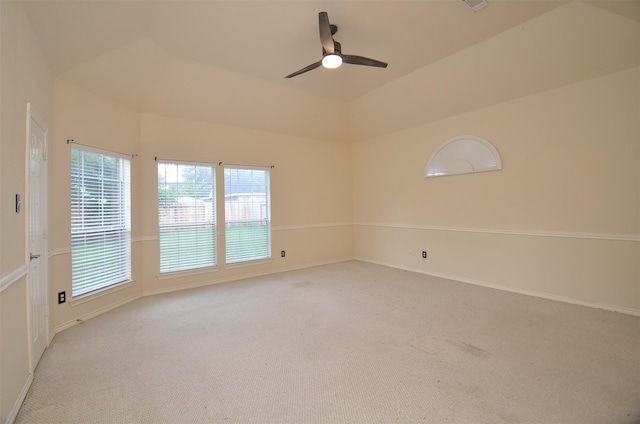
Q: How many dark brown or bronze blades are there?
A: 3